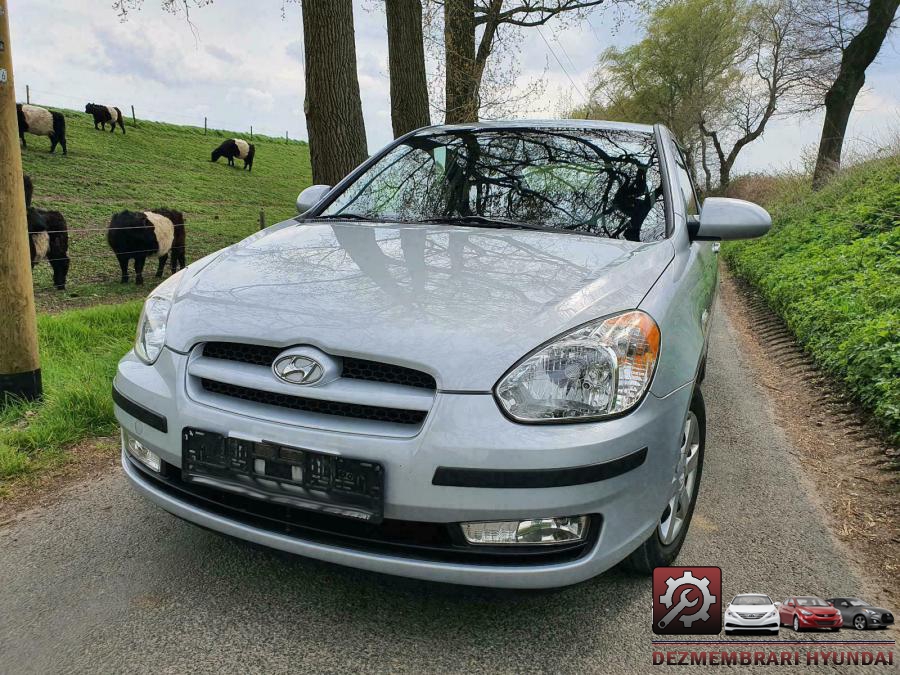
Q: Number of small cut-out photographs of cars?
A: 3